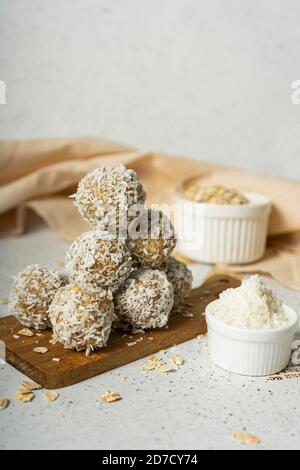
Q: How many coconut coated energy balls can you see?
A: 7